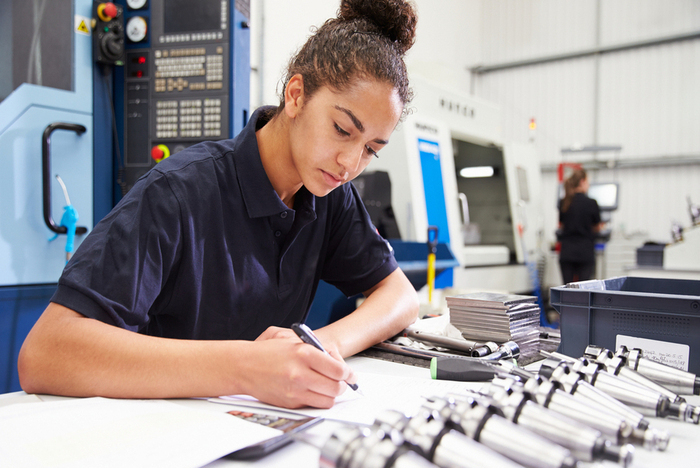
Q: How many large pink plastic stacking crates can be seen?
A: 0